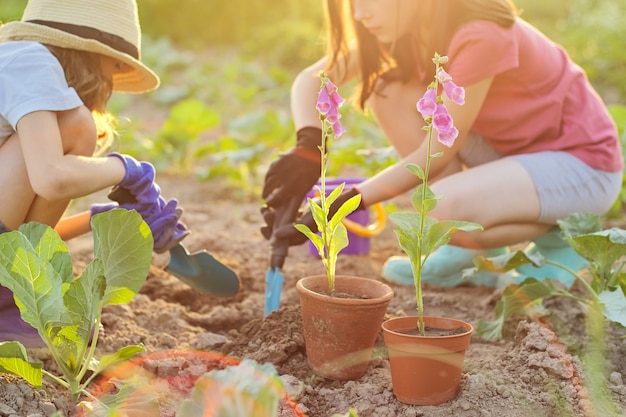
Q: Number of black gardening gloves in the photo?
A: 2